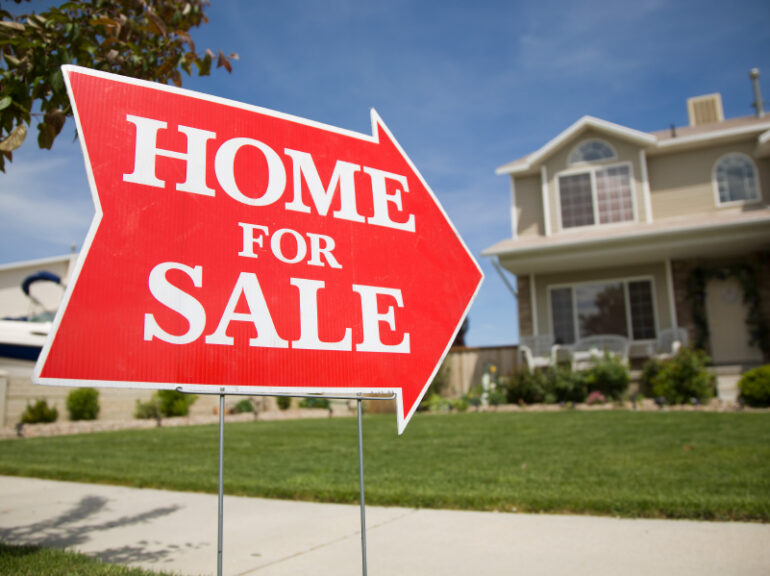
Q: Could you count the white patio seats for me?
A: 3